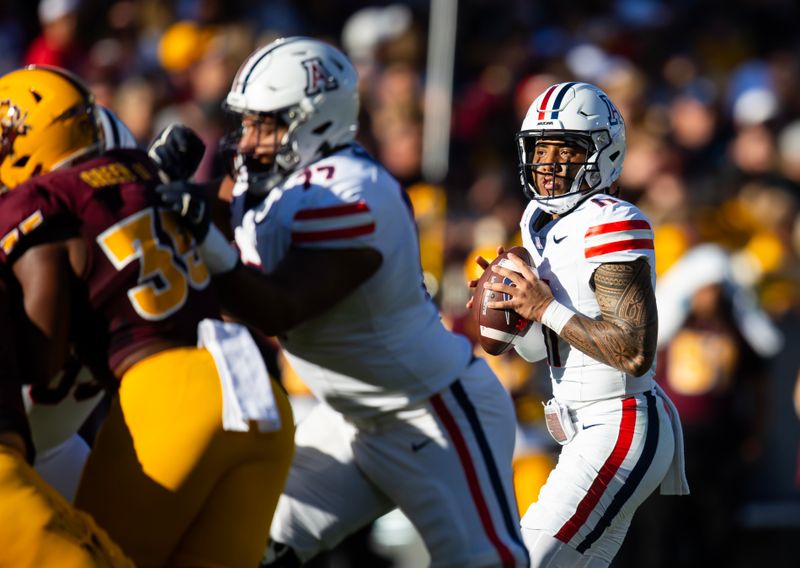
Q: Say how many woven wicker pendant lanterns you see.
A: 0